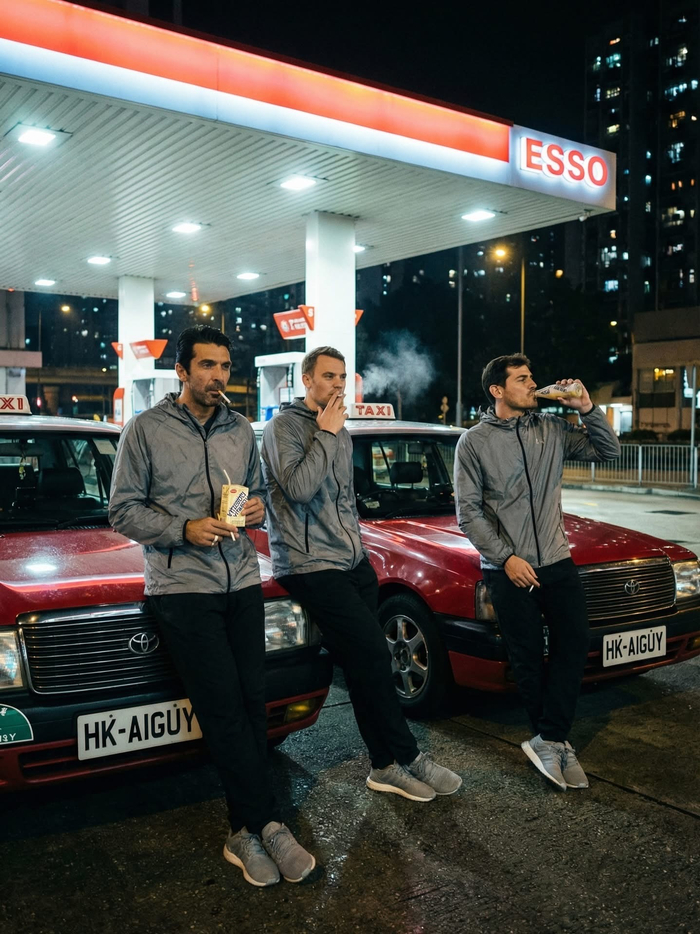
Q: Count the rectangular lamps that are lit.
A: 9